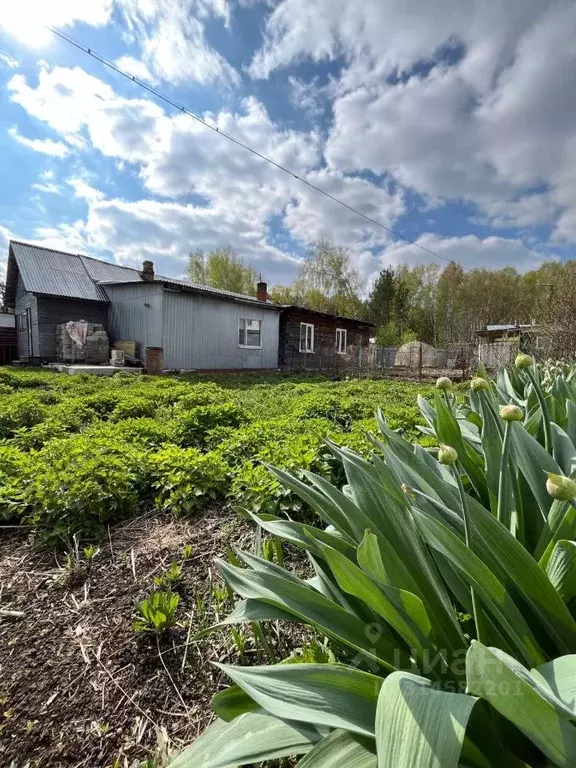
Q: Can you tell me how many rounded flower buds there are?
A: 6